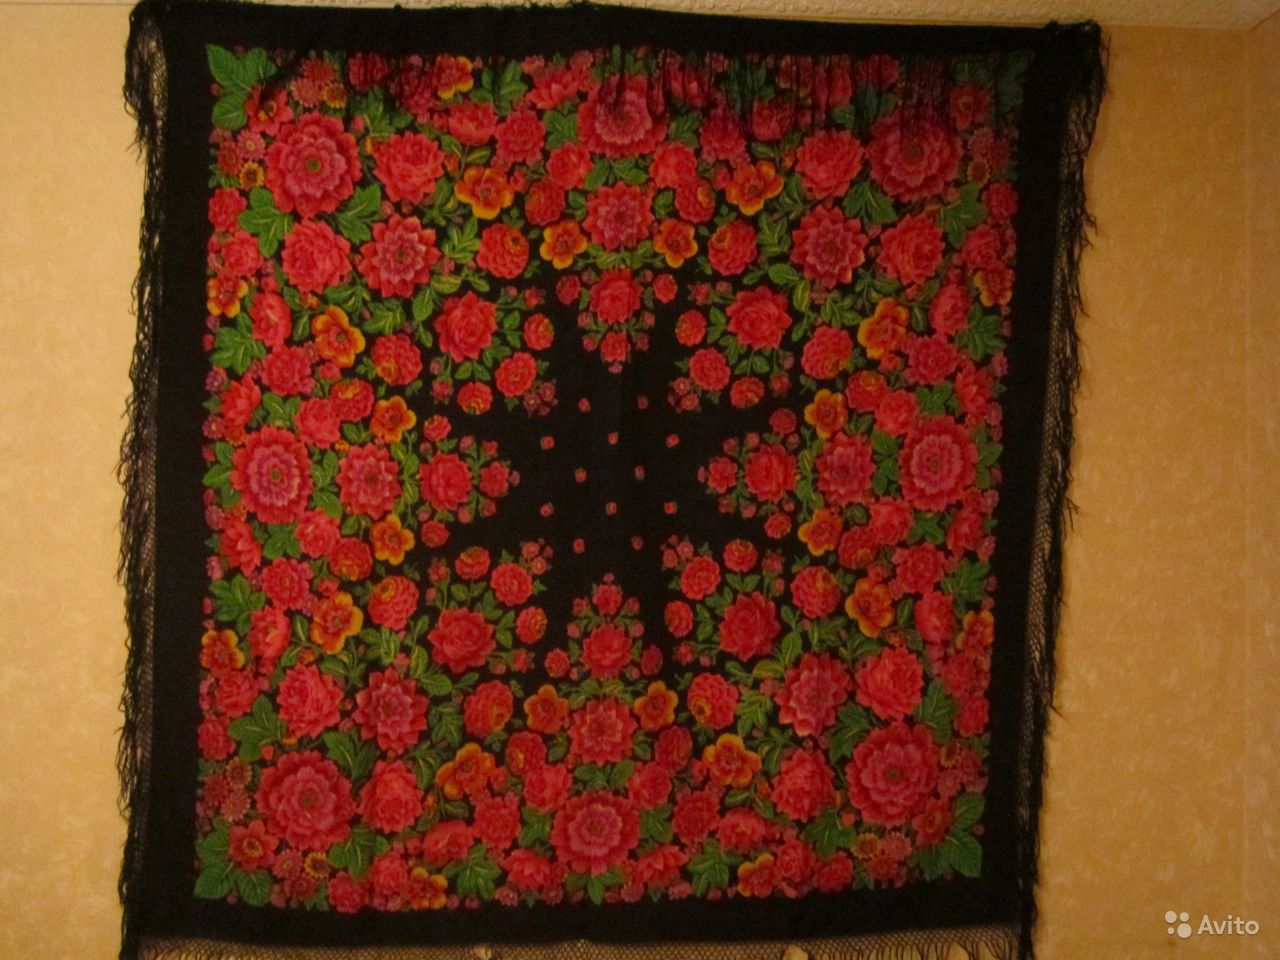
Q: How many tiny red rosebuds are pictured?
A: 12